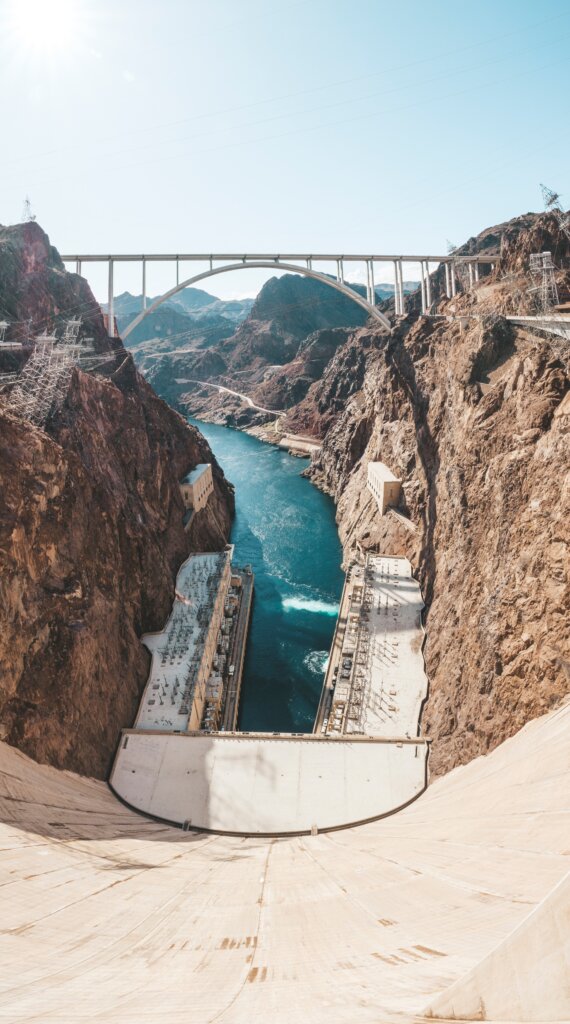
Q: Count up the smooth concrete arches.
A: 1